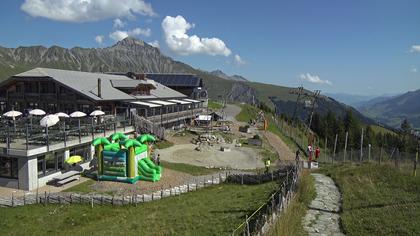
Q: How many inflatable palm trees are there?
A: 4